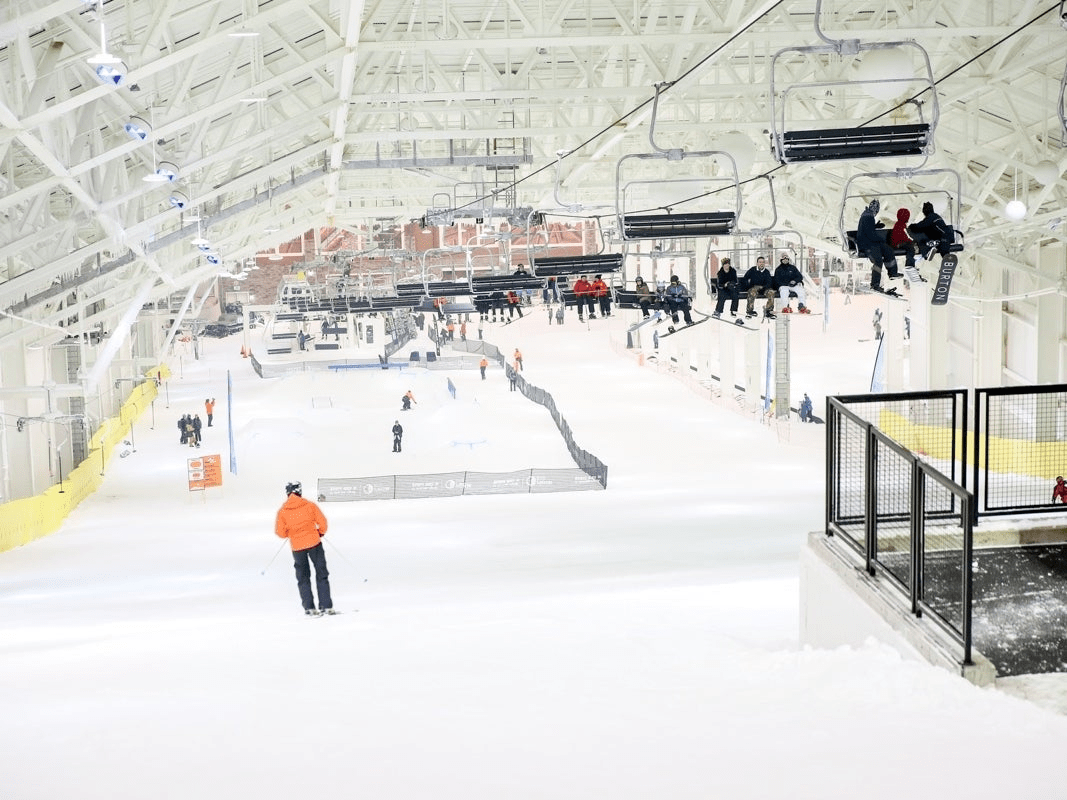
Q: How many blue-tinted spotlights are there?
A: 6